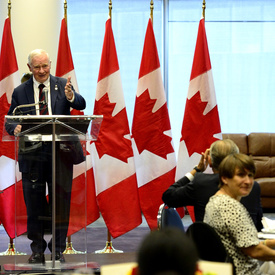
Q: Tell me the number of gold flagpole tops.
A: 5